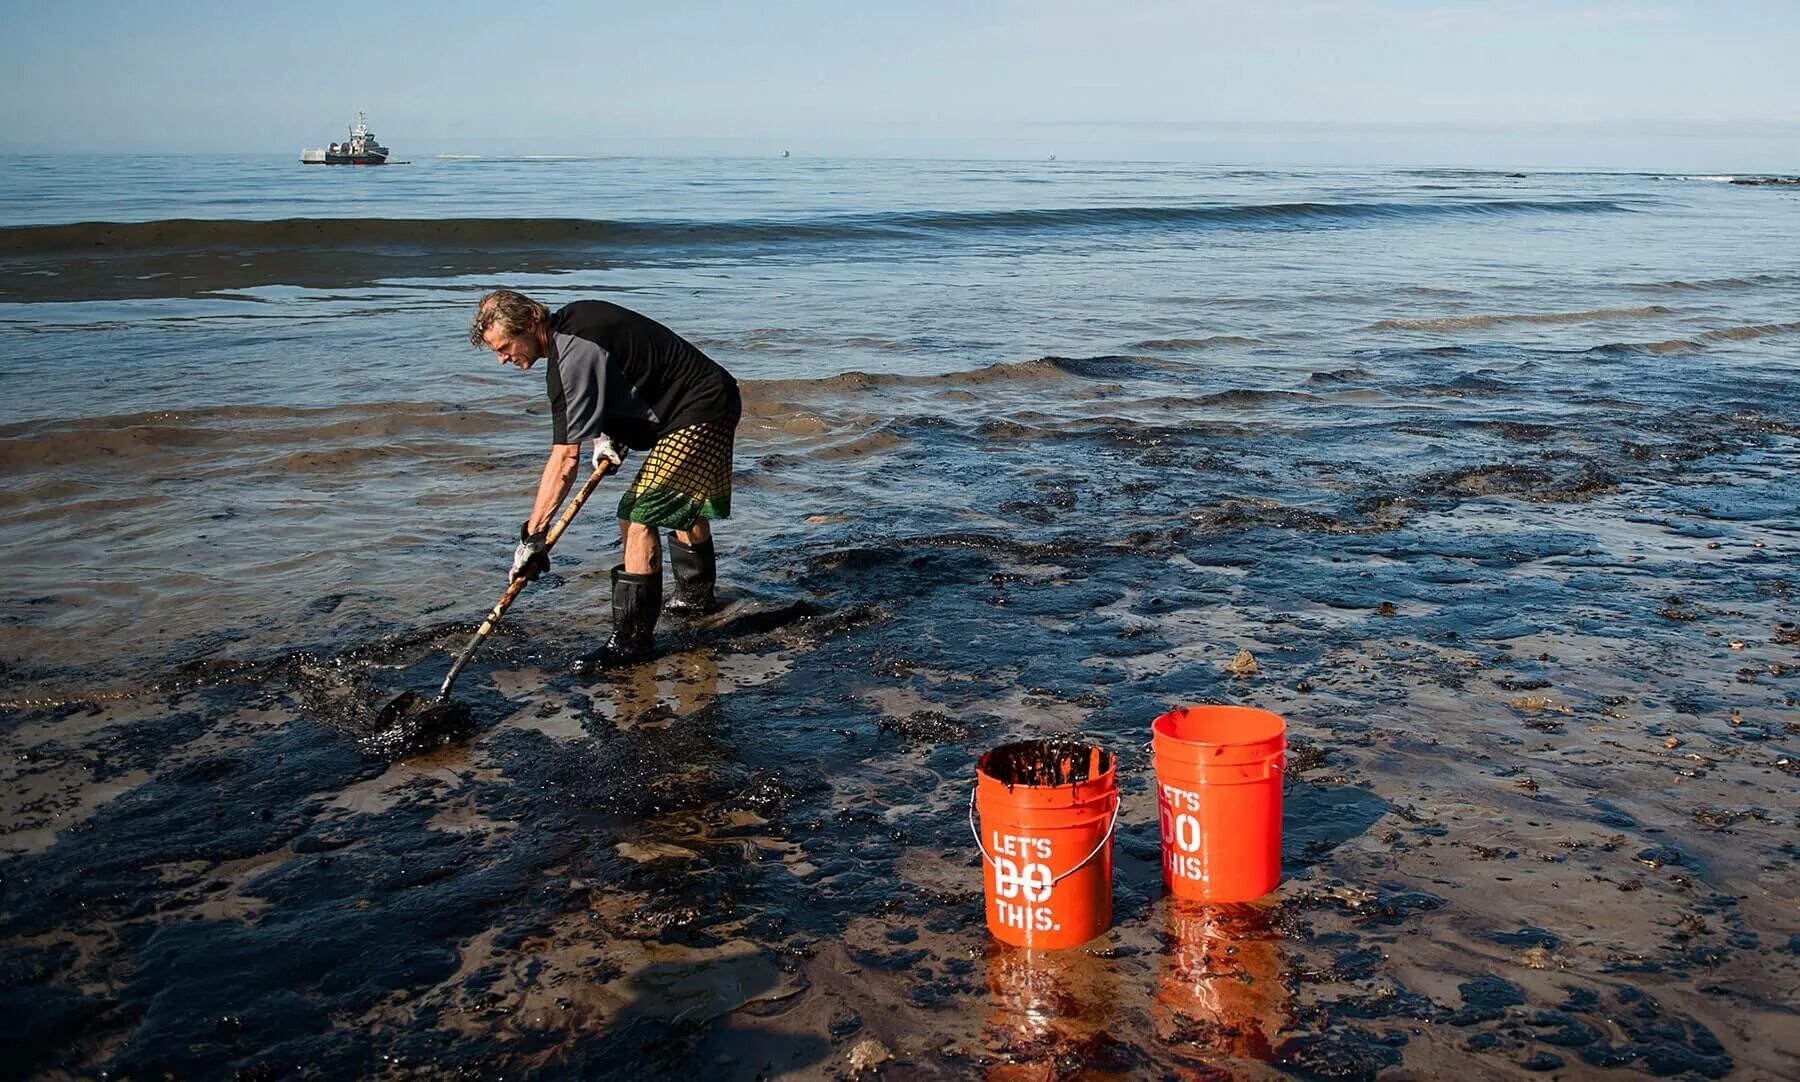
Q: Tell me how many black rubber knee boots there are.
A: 2